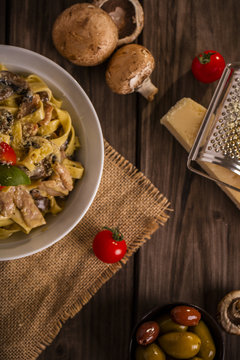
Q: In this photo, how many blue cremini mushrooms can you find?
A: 0